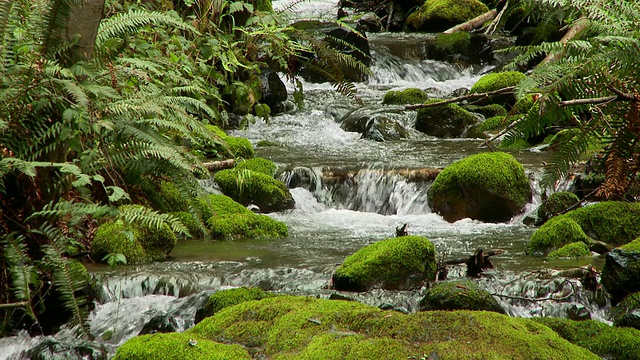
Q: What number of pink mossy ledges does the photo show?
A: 0